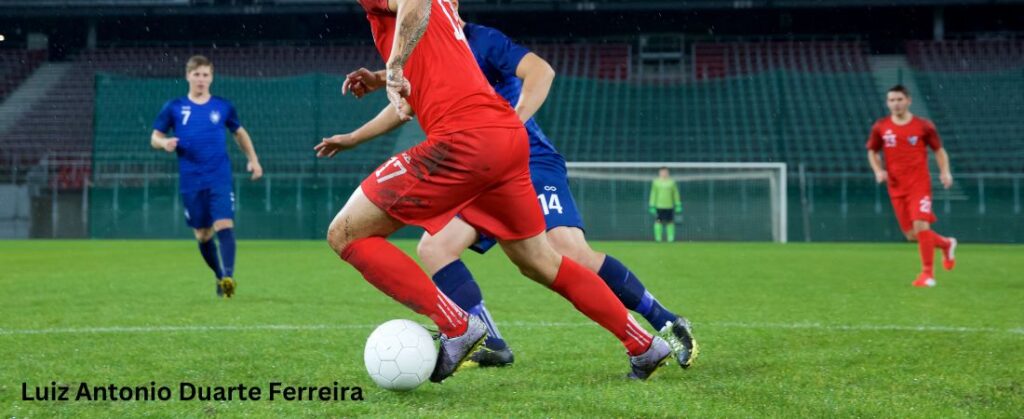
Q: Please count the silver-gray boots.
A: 2